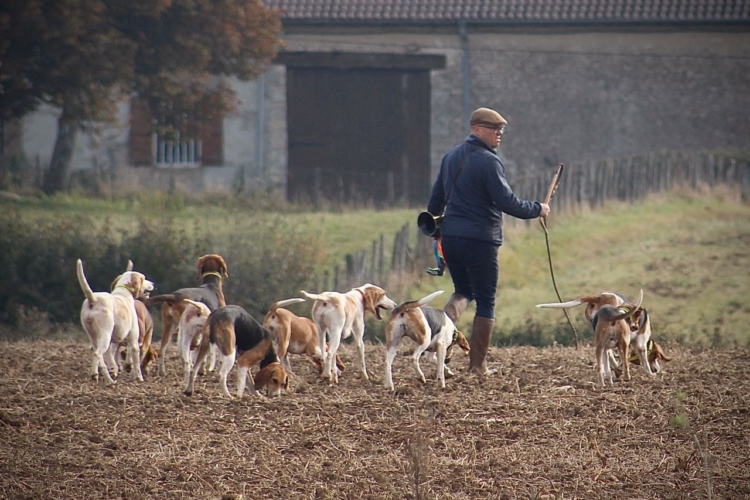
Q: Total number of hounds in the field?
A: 11